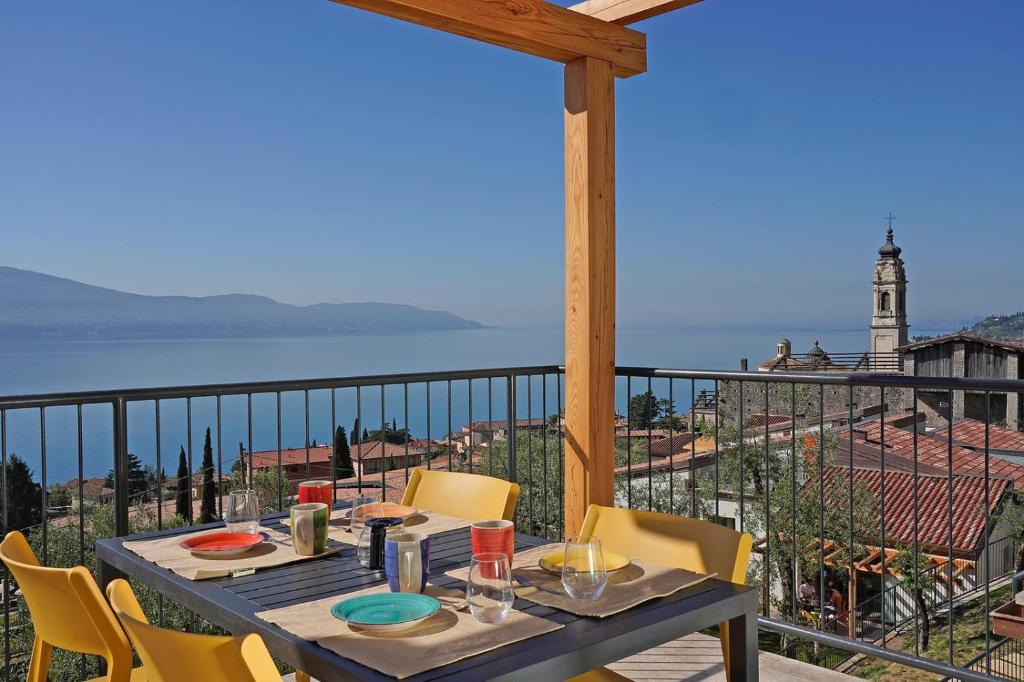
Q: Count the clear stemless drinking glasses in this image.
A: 4